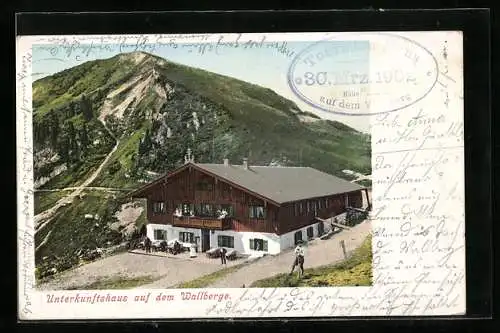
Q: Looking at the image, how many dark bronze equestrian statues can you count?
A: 0